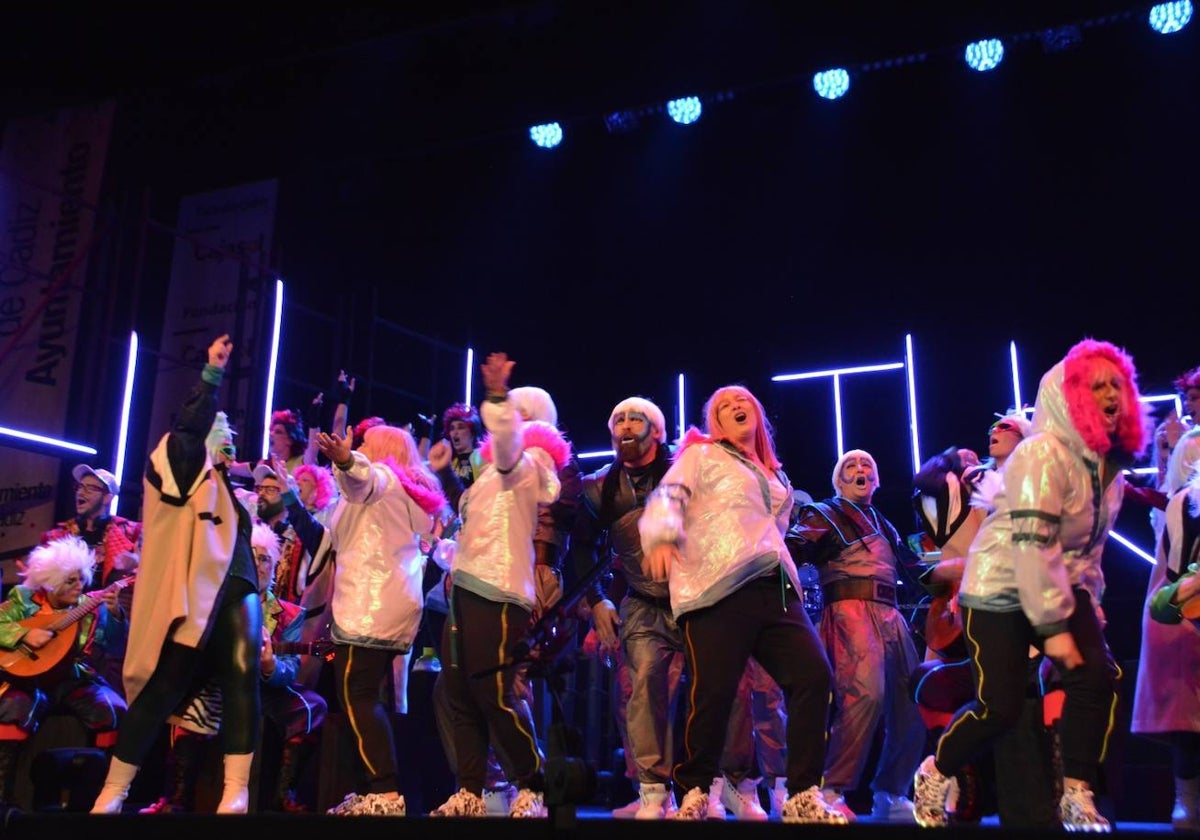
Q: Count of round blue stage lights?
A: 5